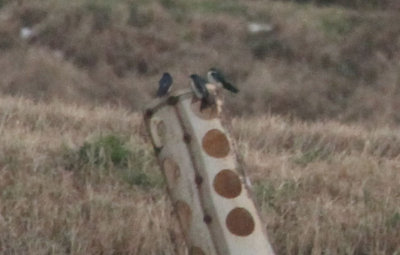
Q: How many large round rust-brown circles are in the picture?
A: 3